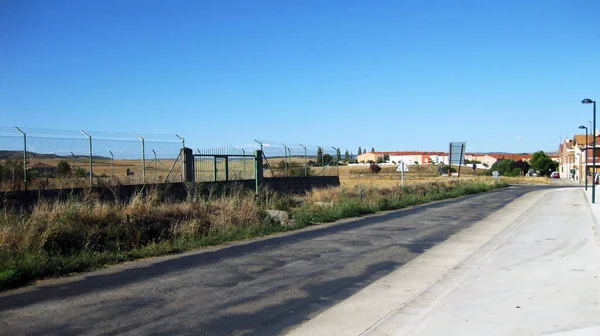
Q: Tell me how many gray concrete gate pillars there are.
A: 2